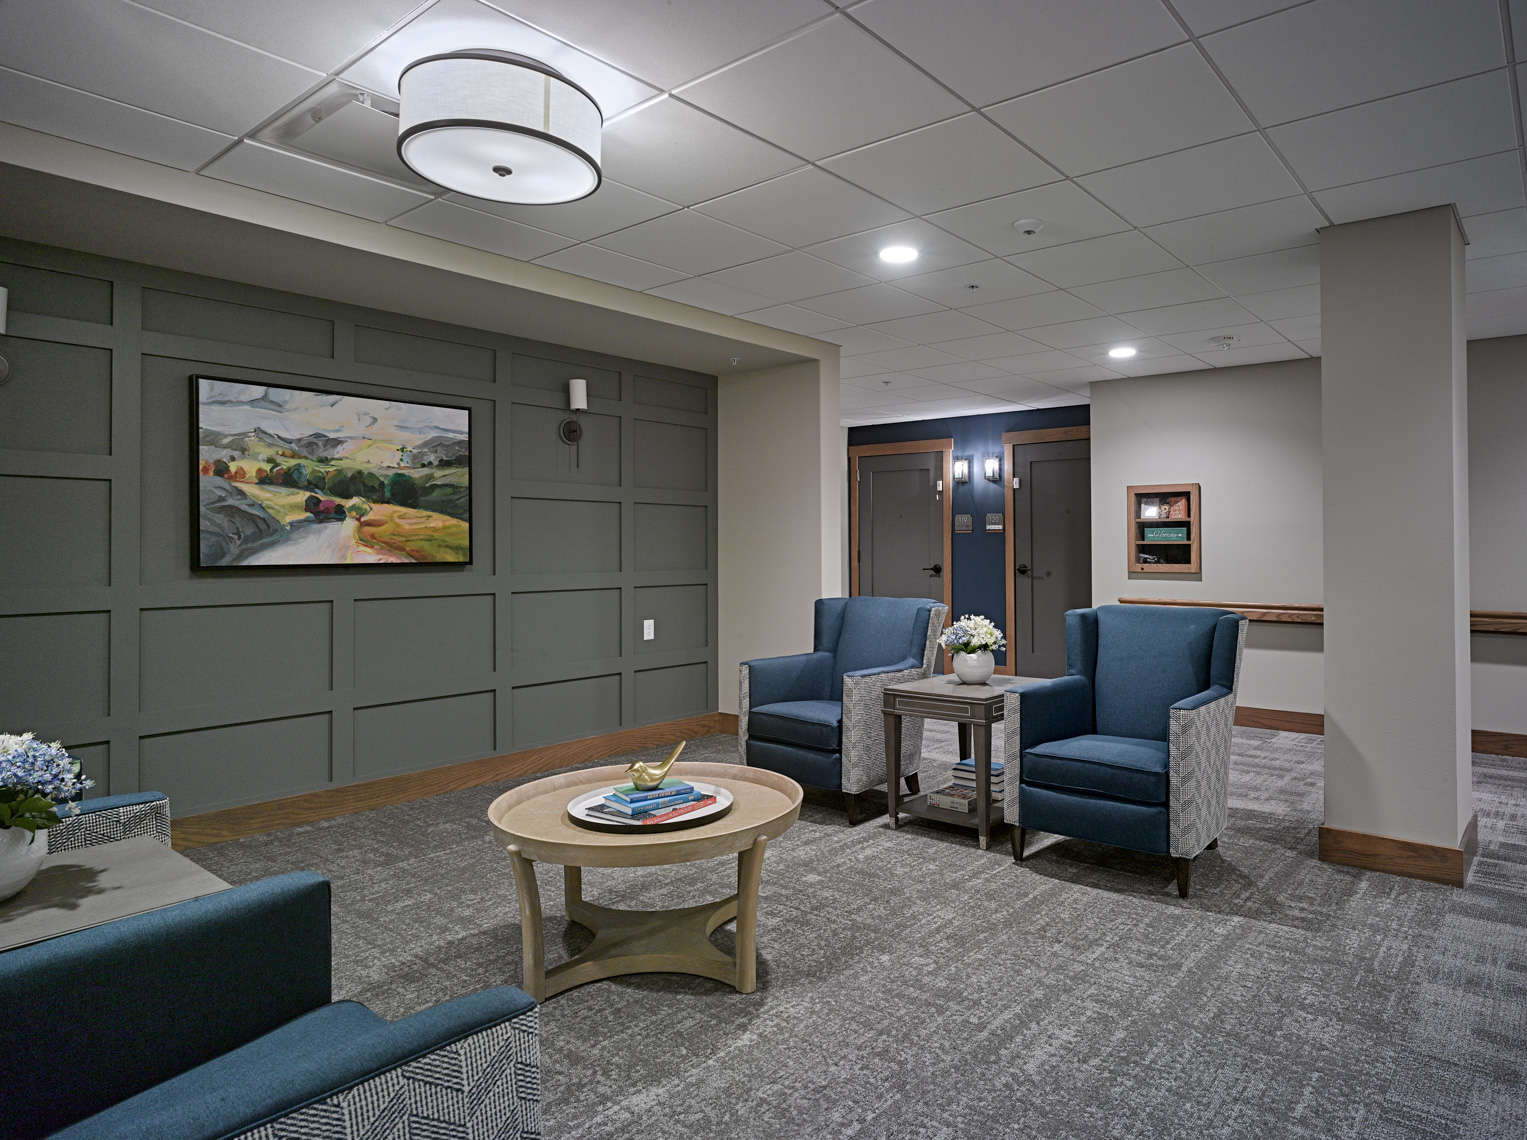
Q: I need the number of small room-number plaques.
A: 2